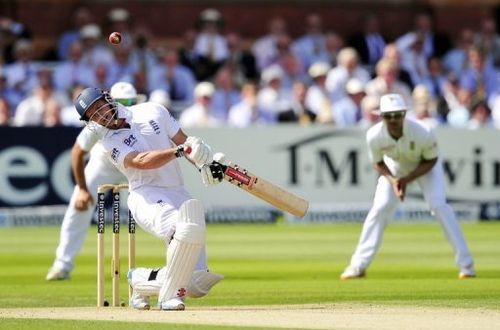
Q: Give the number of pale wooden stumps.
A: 3